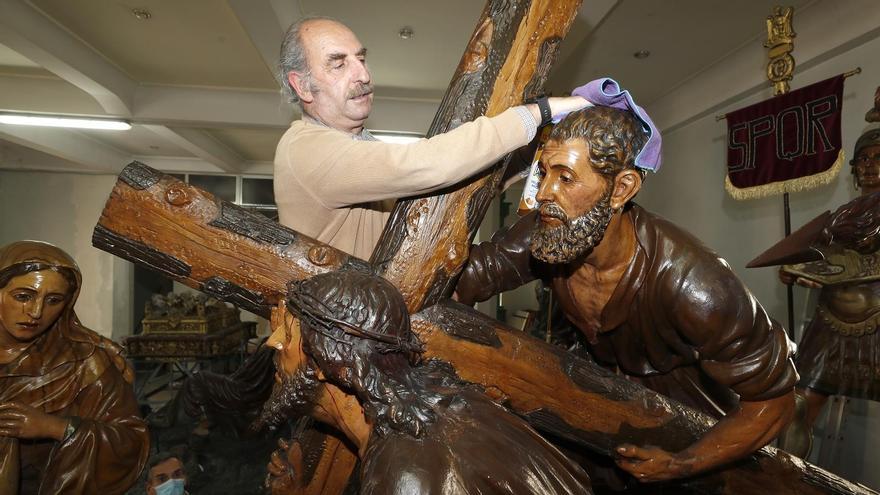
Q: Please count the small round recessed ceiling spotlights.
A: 3